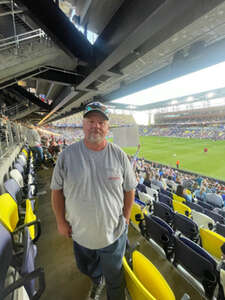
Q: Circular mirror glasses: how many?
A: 0